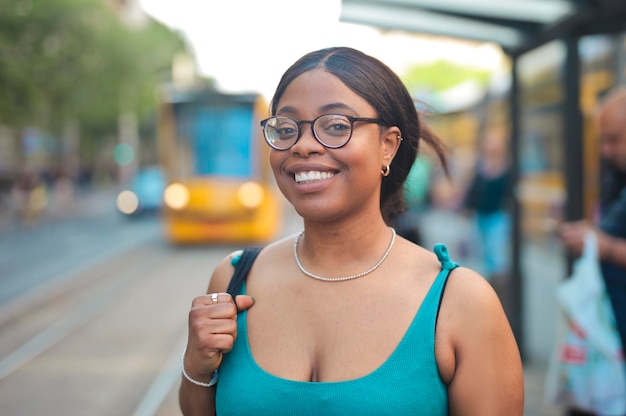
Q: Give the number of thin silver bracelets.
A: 1